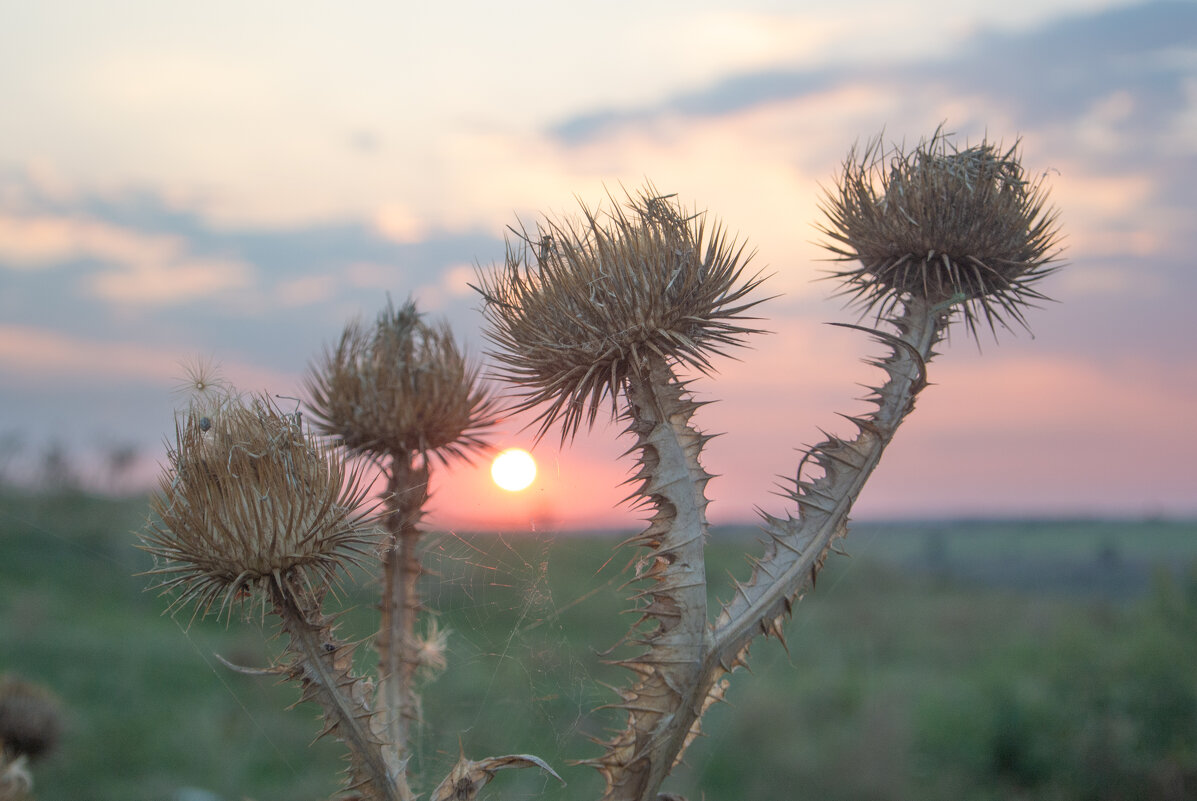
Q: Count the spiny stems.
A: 4